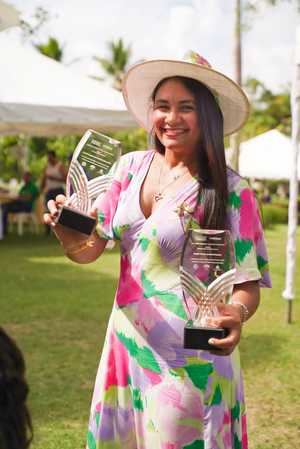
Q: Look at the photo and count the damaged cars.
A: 0